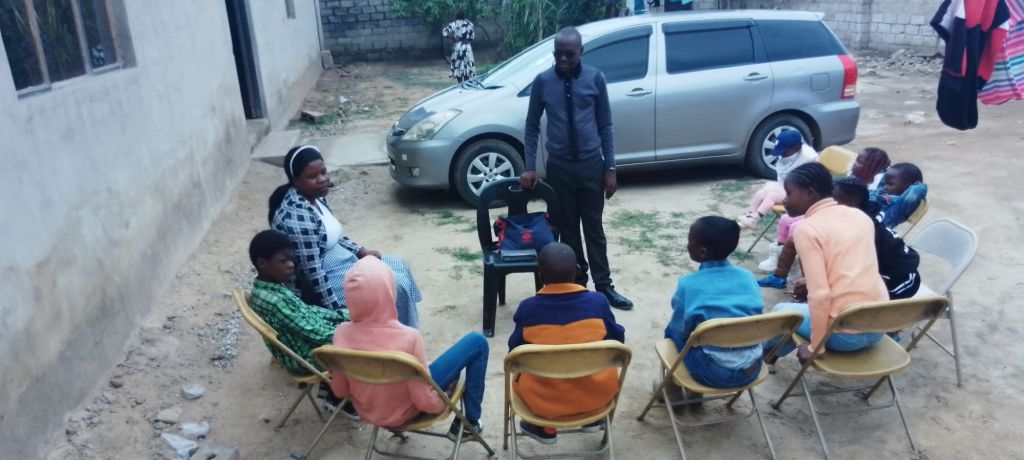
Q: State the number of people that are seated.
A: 10